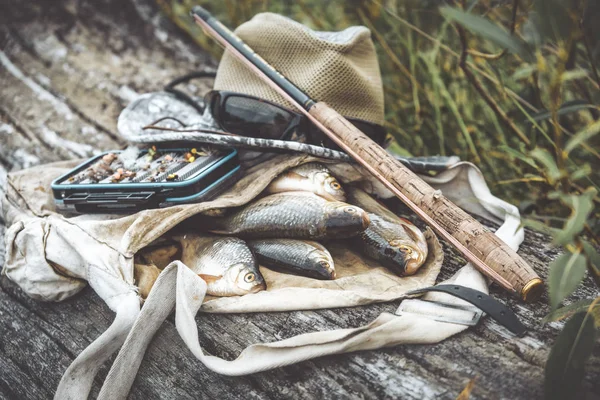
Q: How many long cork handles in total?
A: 1